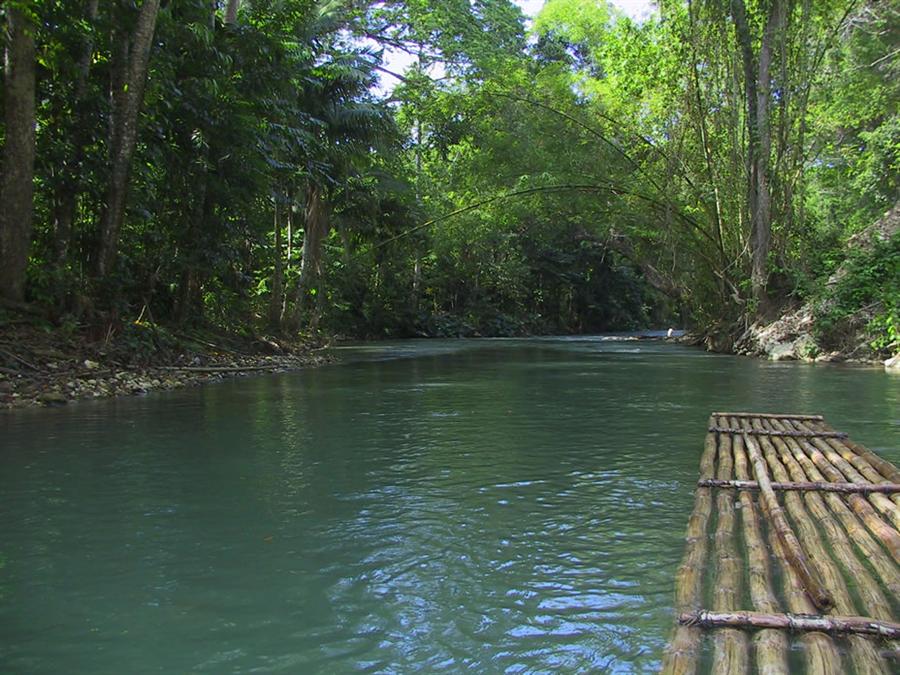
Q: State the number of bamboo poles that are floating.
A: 11